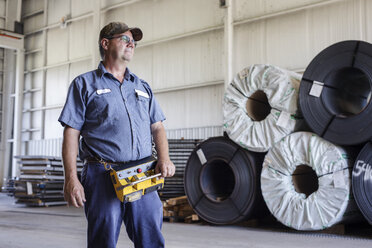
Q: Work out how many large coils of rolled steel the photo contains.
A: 5